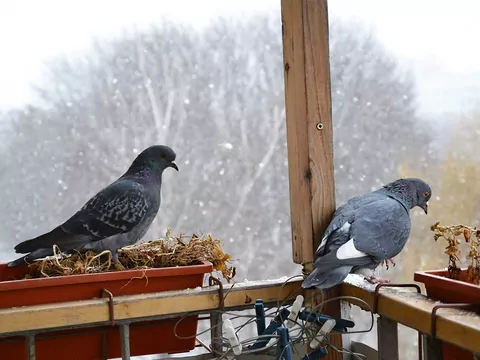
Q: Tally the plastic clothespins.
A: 8